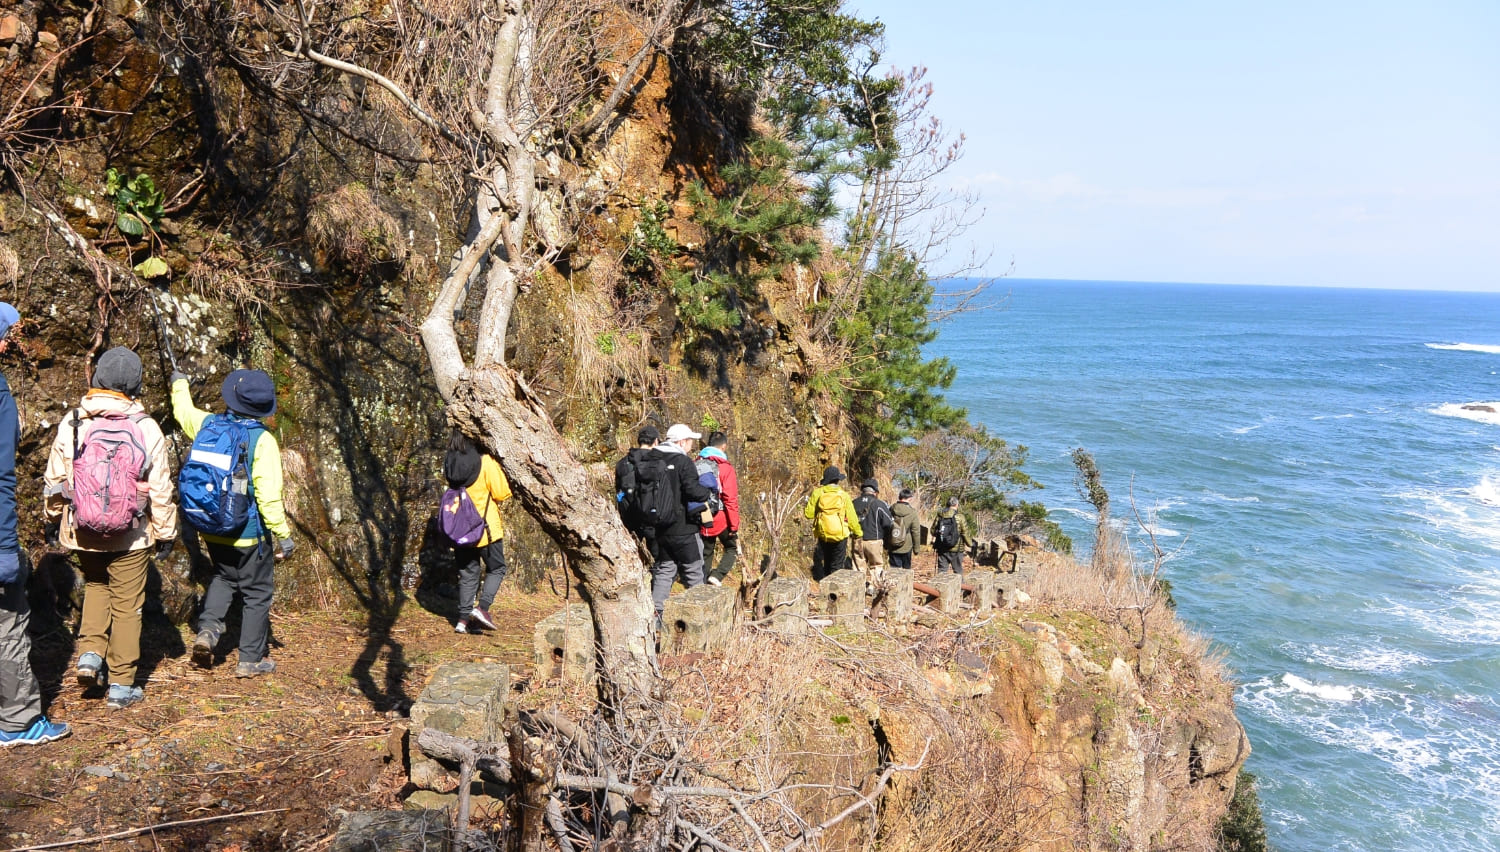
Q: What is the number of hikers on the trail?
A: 11